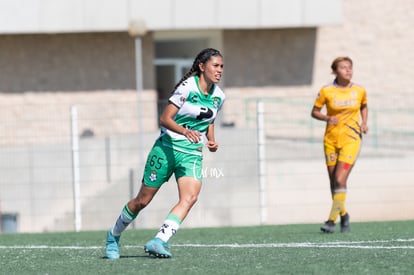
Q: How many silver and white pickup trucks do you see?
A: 0